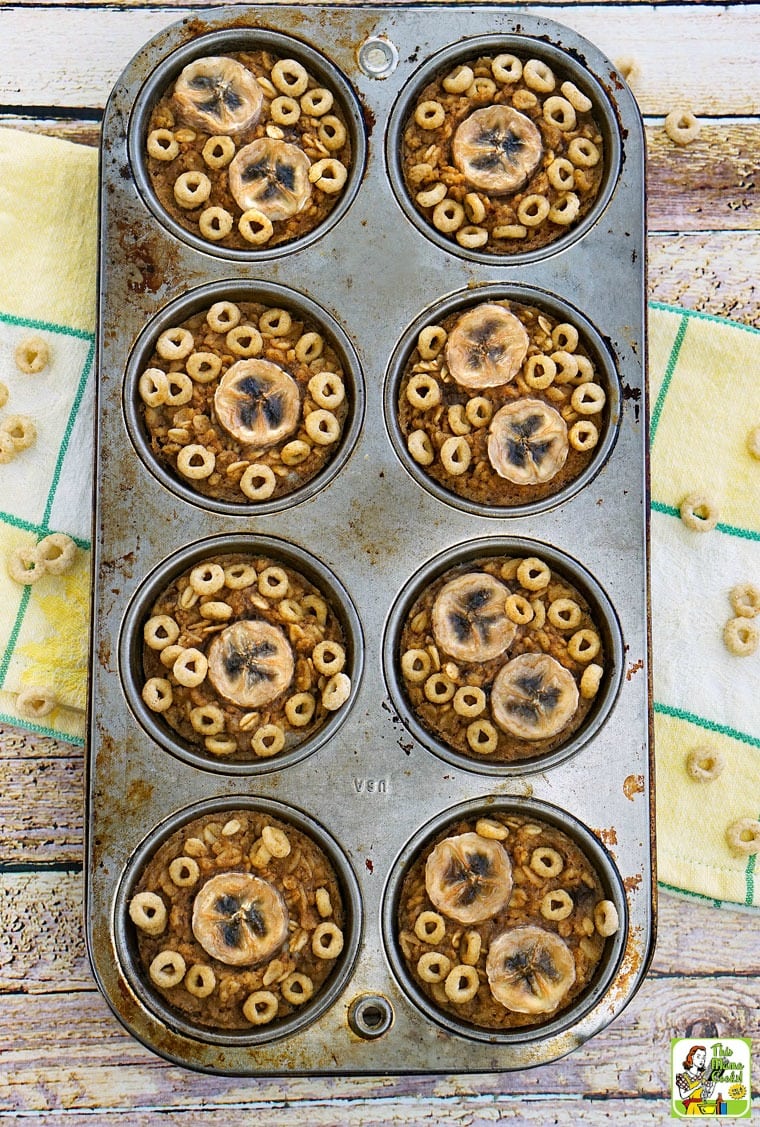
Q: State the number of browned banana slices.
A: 12